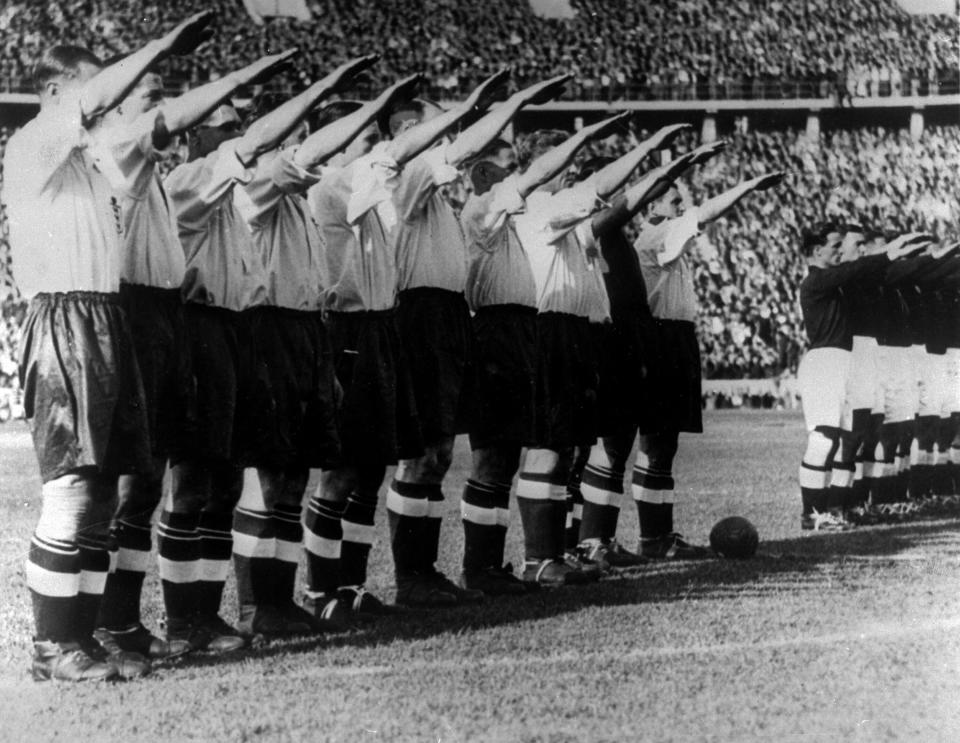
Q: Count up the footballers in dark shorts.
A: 11